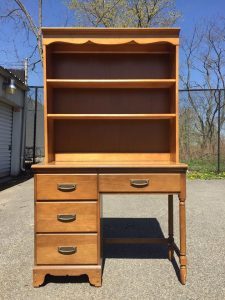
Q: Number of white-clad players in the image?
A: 0